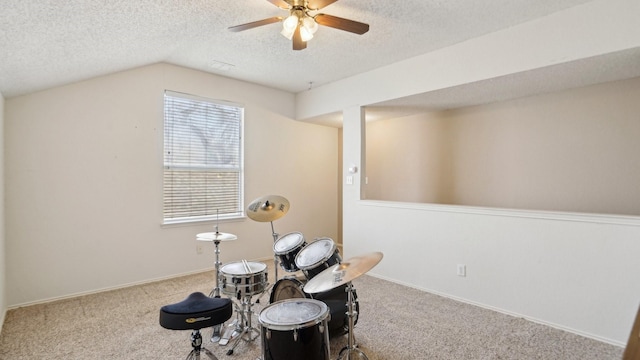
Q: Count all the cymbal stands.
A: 3